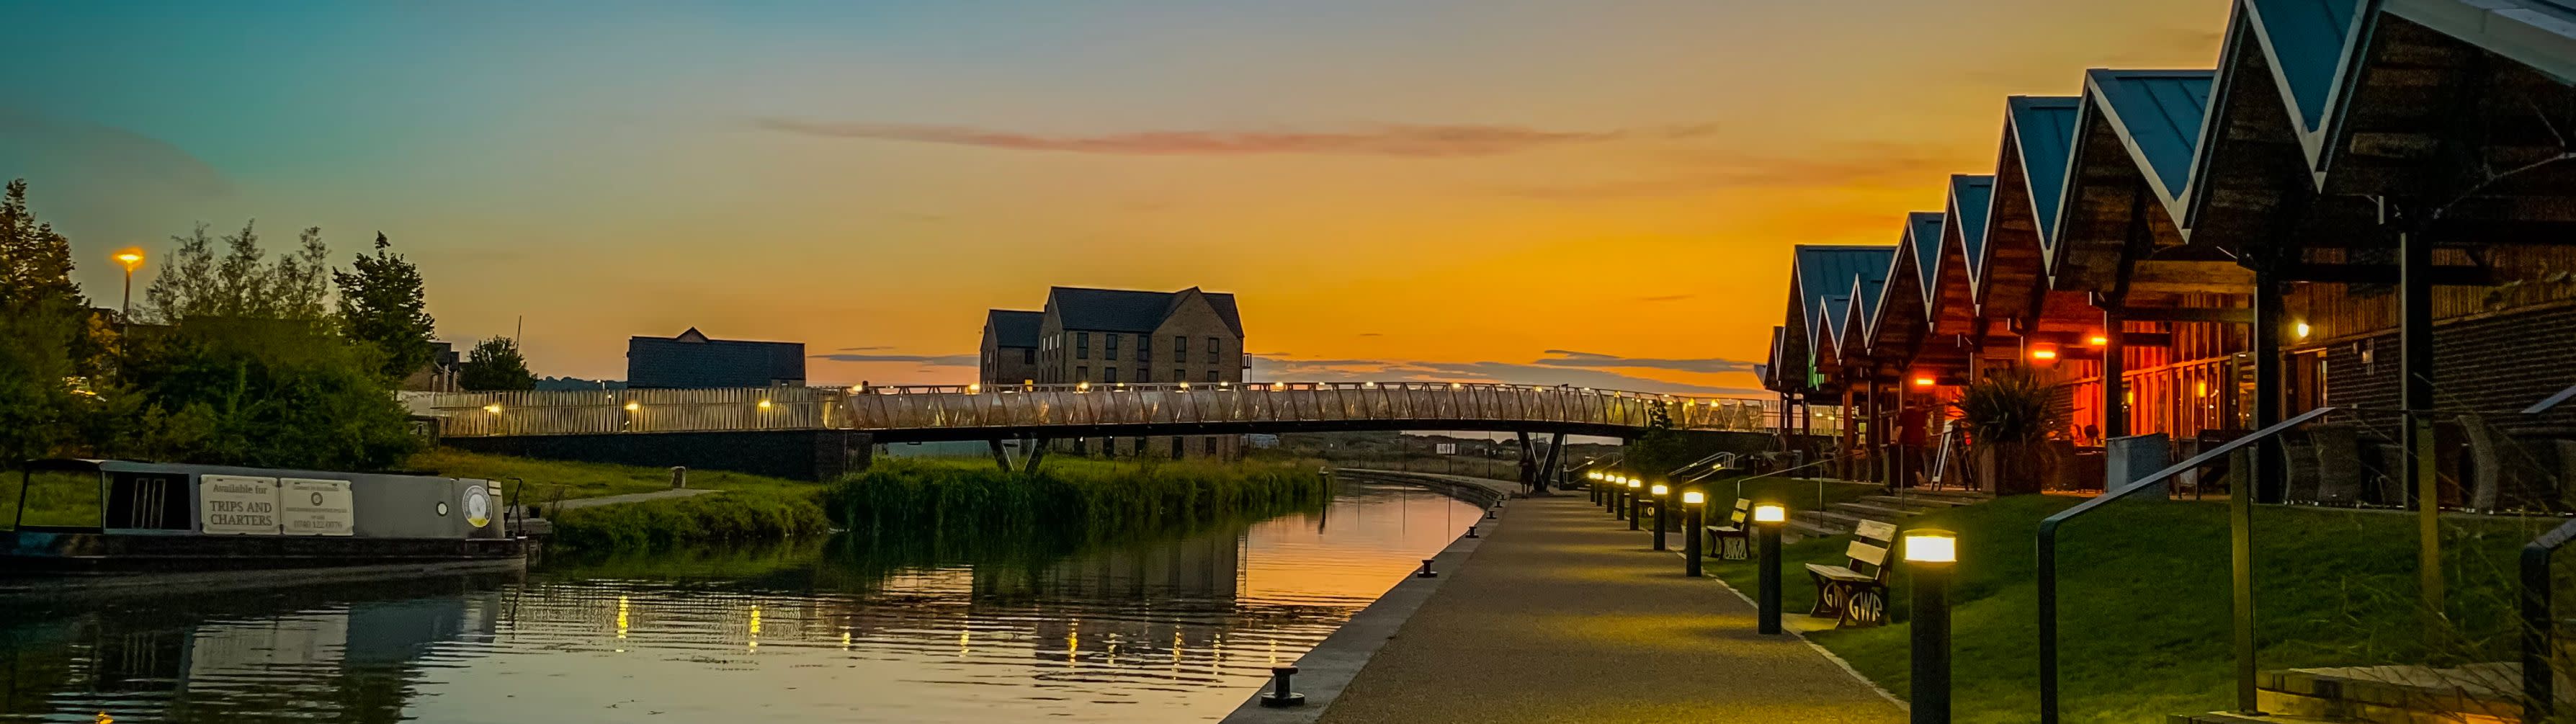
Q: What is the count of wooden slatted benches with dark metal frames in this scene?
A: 2